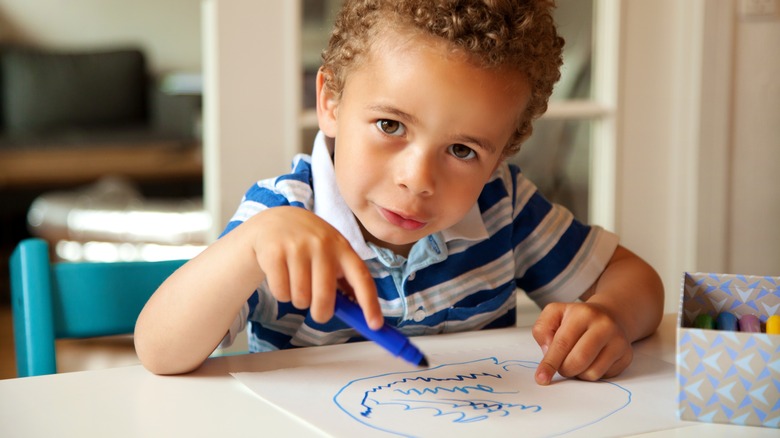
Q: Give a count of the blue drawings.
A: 1